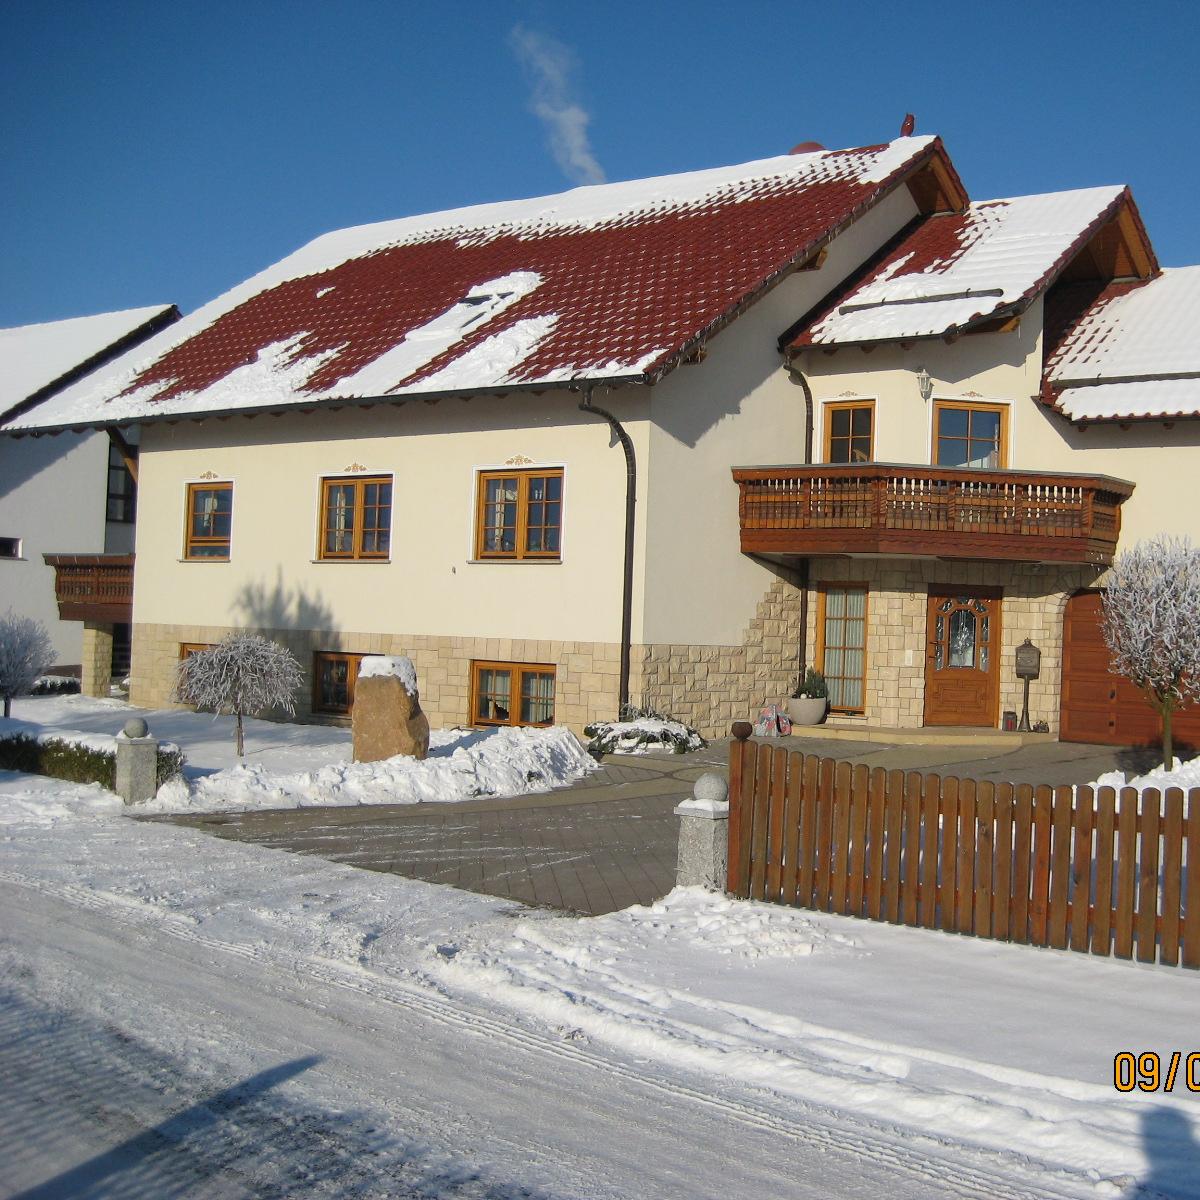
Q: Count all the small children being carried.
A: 0